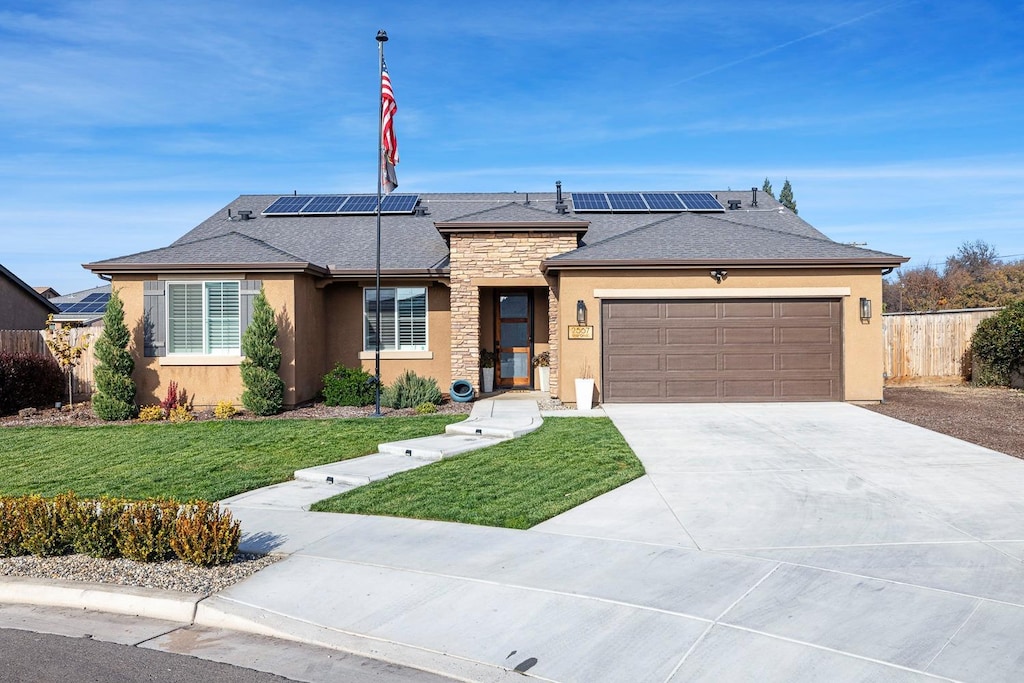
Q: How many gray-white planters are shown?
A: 3